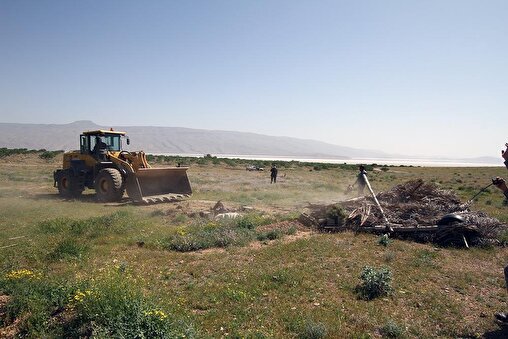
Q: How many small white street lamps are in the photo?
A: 0